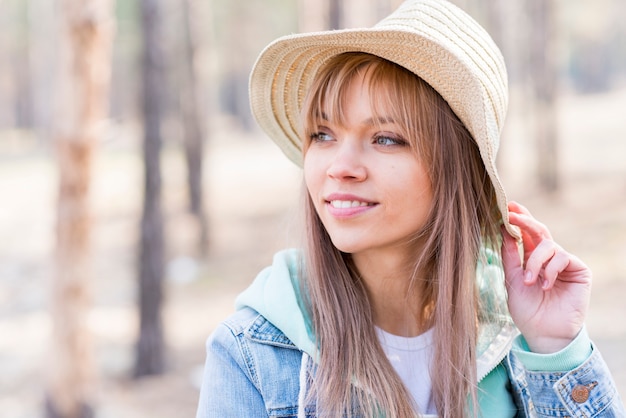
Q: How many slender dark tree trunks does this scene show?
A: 2